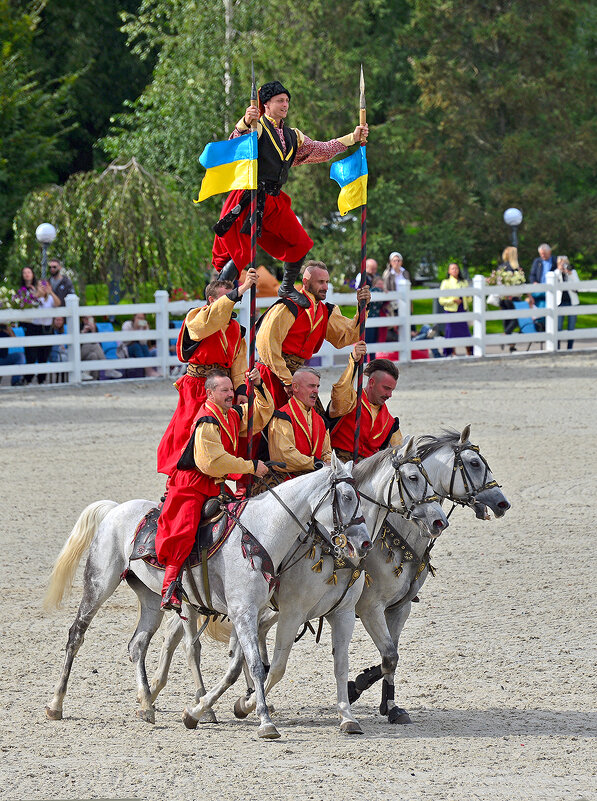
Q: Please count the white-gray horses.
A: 3